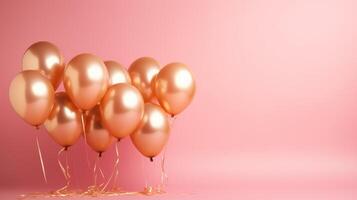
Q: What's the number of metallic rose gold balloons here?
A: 10